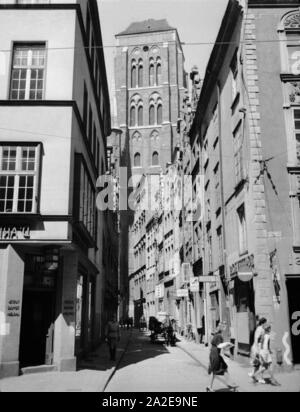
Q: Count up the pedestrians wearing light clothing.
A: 2